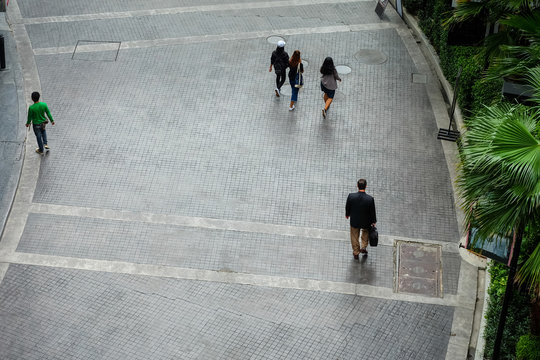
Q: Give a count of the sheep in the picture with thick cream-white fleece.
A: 0